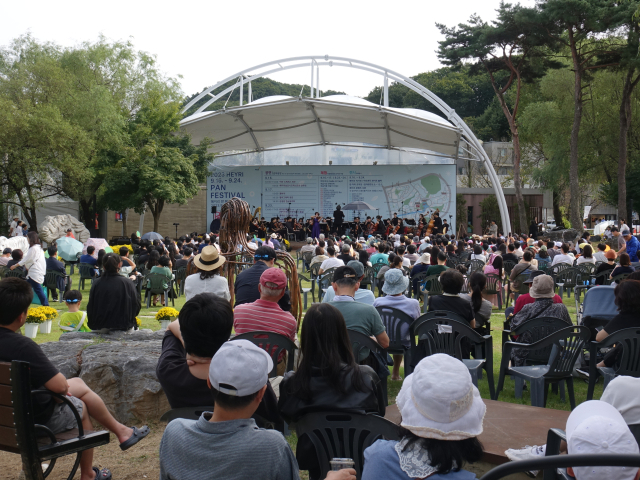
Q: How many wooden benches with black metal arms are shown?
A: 1